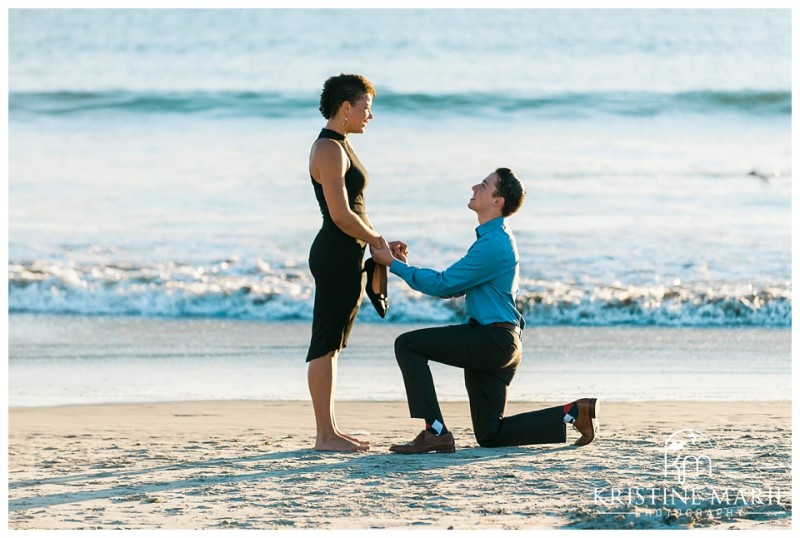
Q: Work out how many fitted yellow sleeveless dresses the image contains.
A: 0